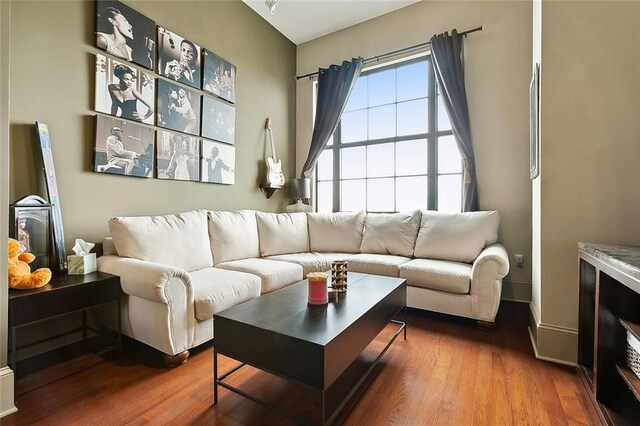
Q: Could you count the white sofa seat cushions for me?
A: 5